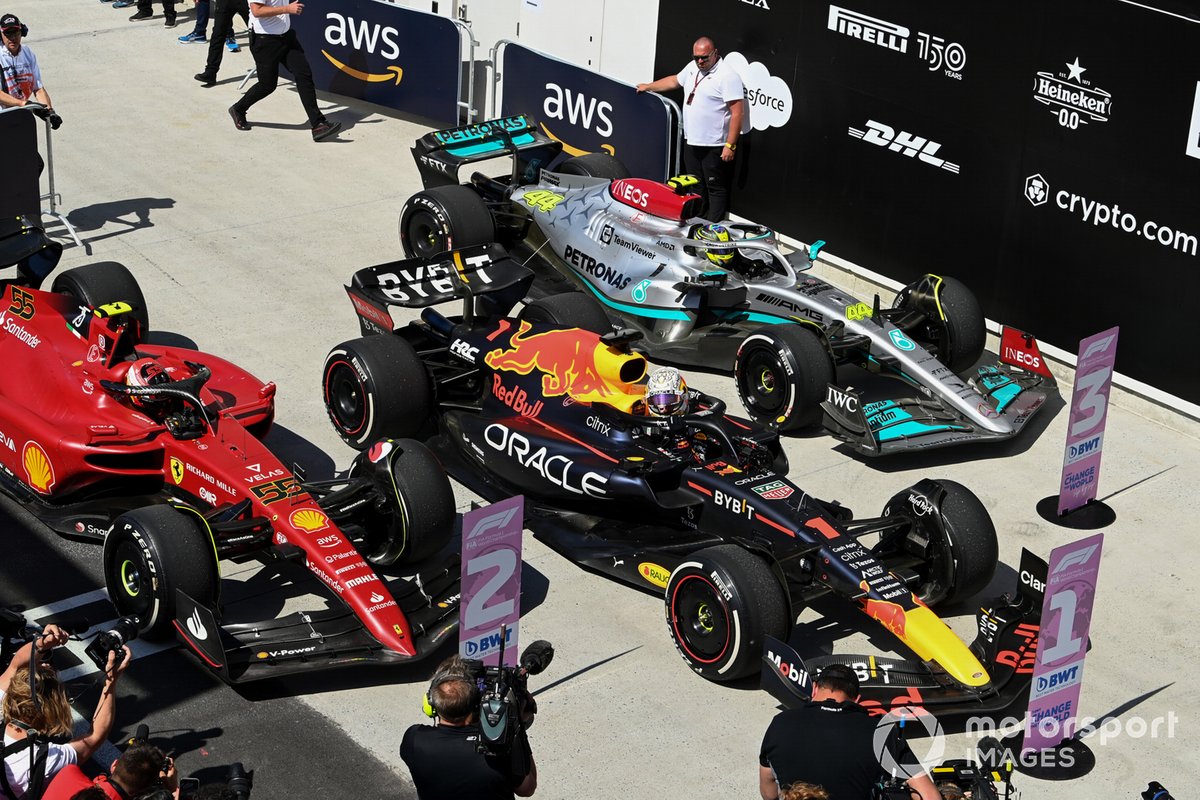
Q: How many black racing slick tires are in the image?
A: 11